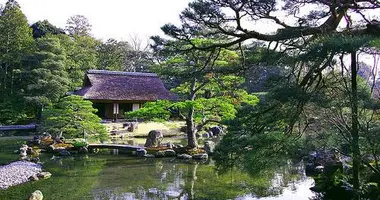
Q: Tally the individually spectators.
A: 0